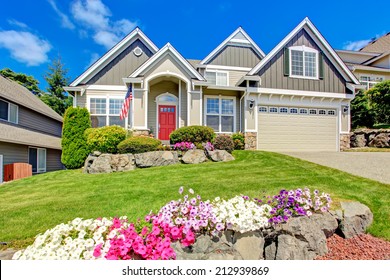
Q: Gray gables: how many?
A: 3